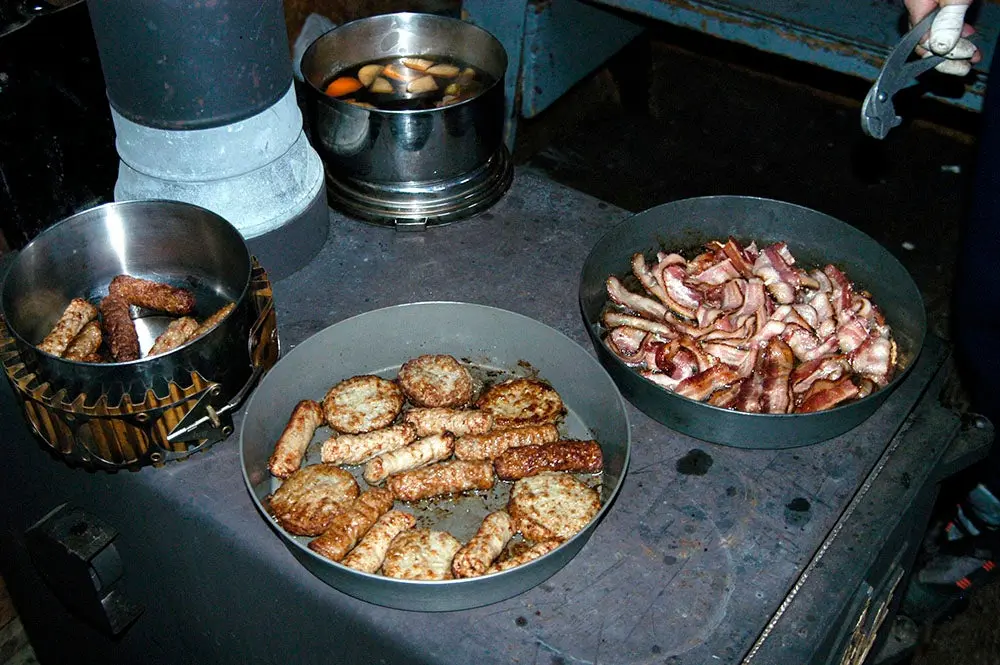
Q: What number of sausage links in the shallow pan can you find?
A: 11